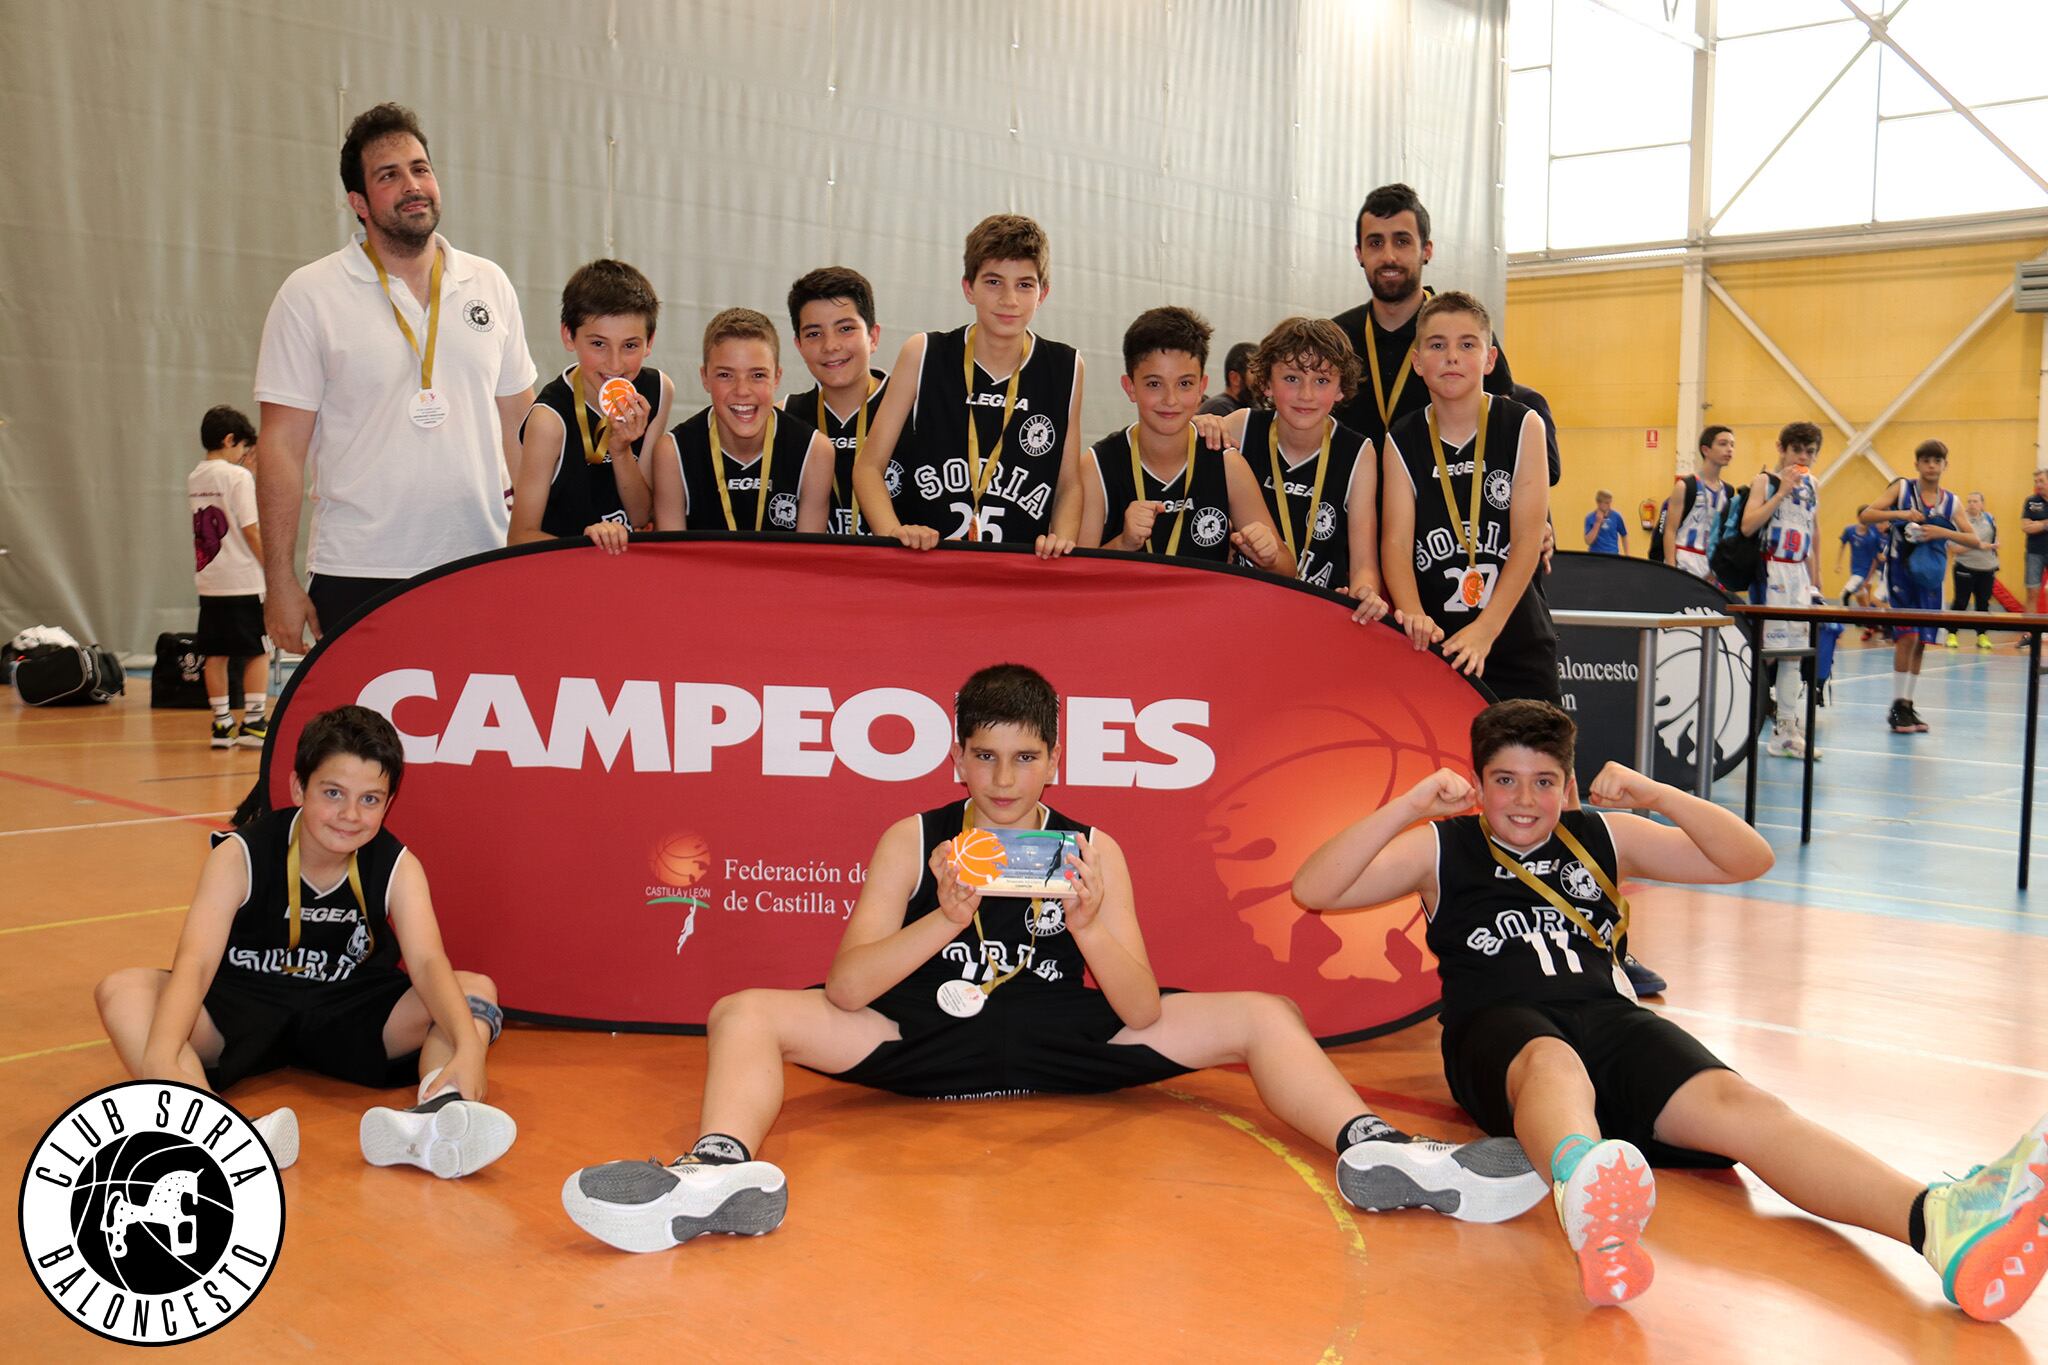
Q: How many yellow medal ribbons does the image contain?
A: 12